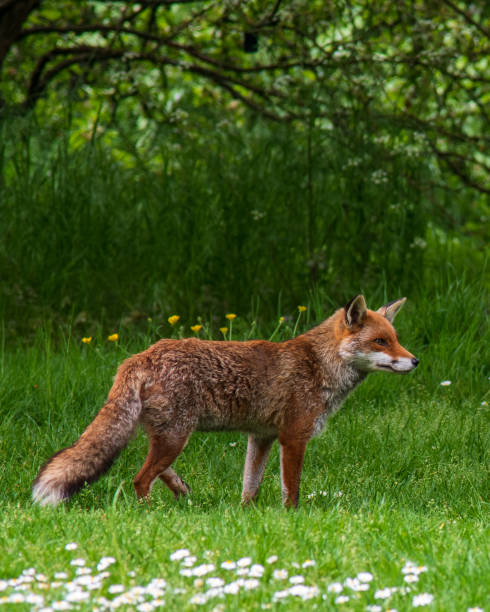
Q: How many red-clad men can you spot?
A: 0